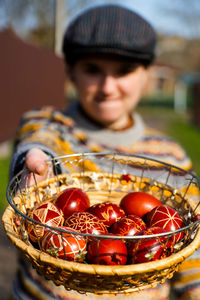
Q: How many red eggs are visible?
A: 10